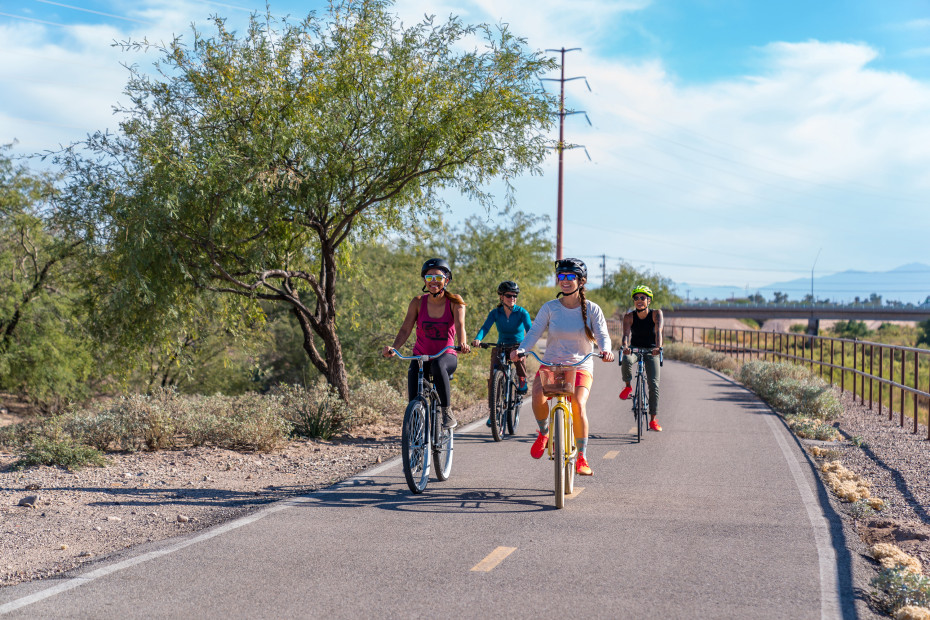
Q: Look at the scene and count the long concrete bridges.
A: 1